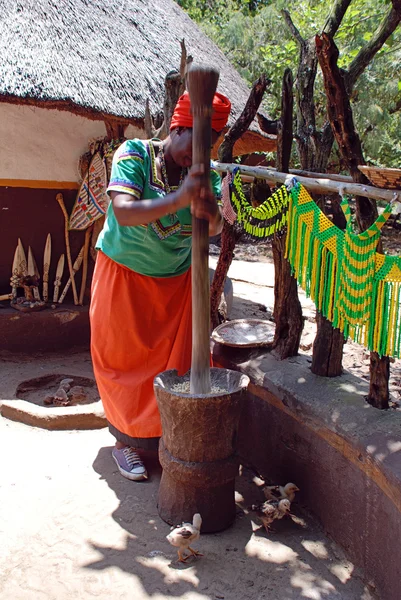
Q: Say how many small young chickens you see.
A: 3